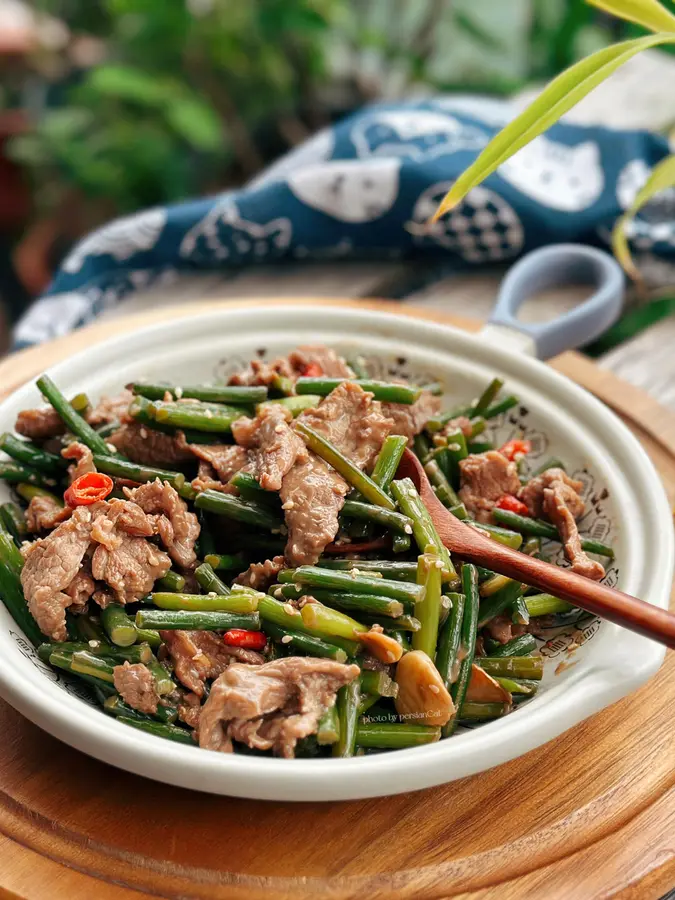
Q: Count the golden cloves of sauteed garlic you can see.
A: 3